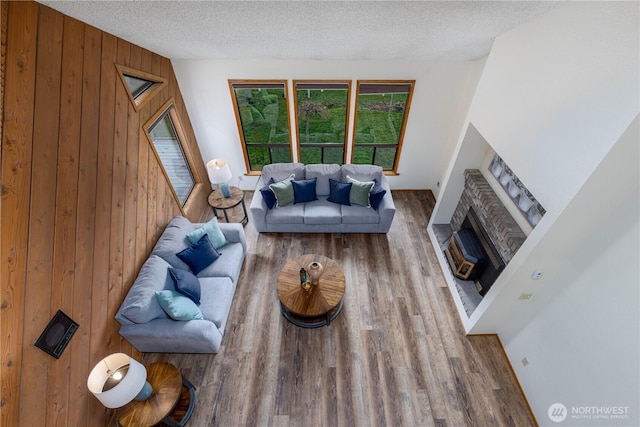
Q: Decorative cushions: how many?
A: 10